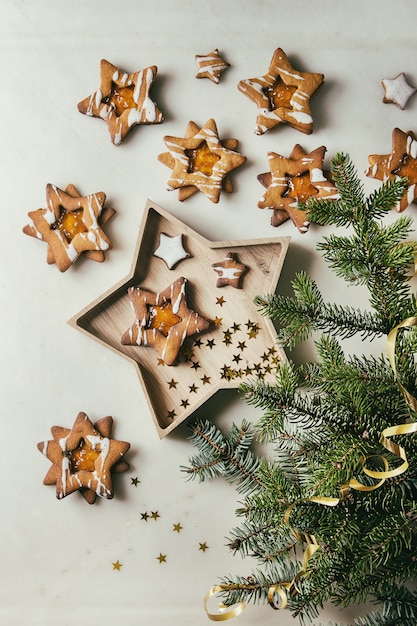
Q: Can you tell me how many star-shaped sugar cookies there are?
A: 12